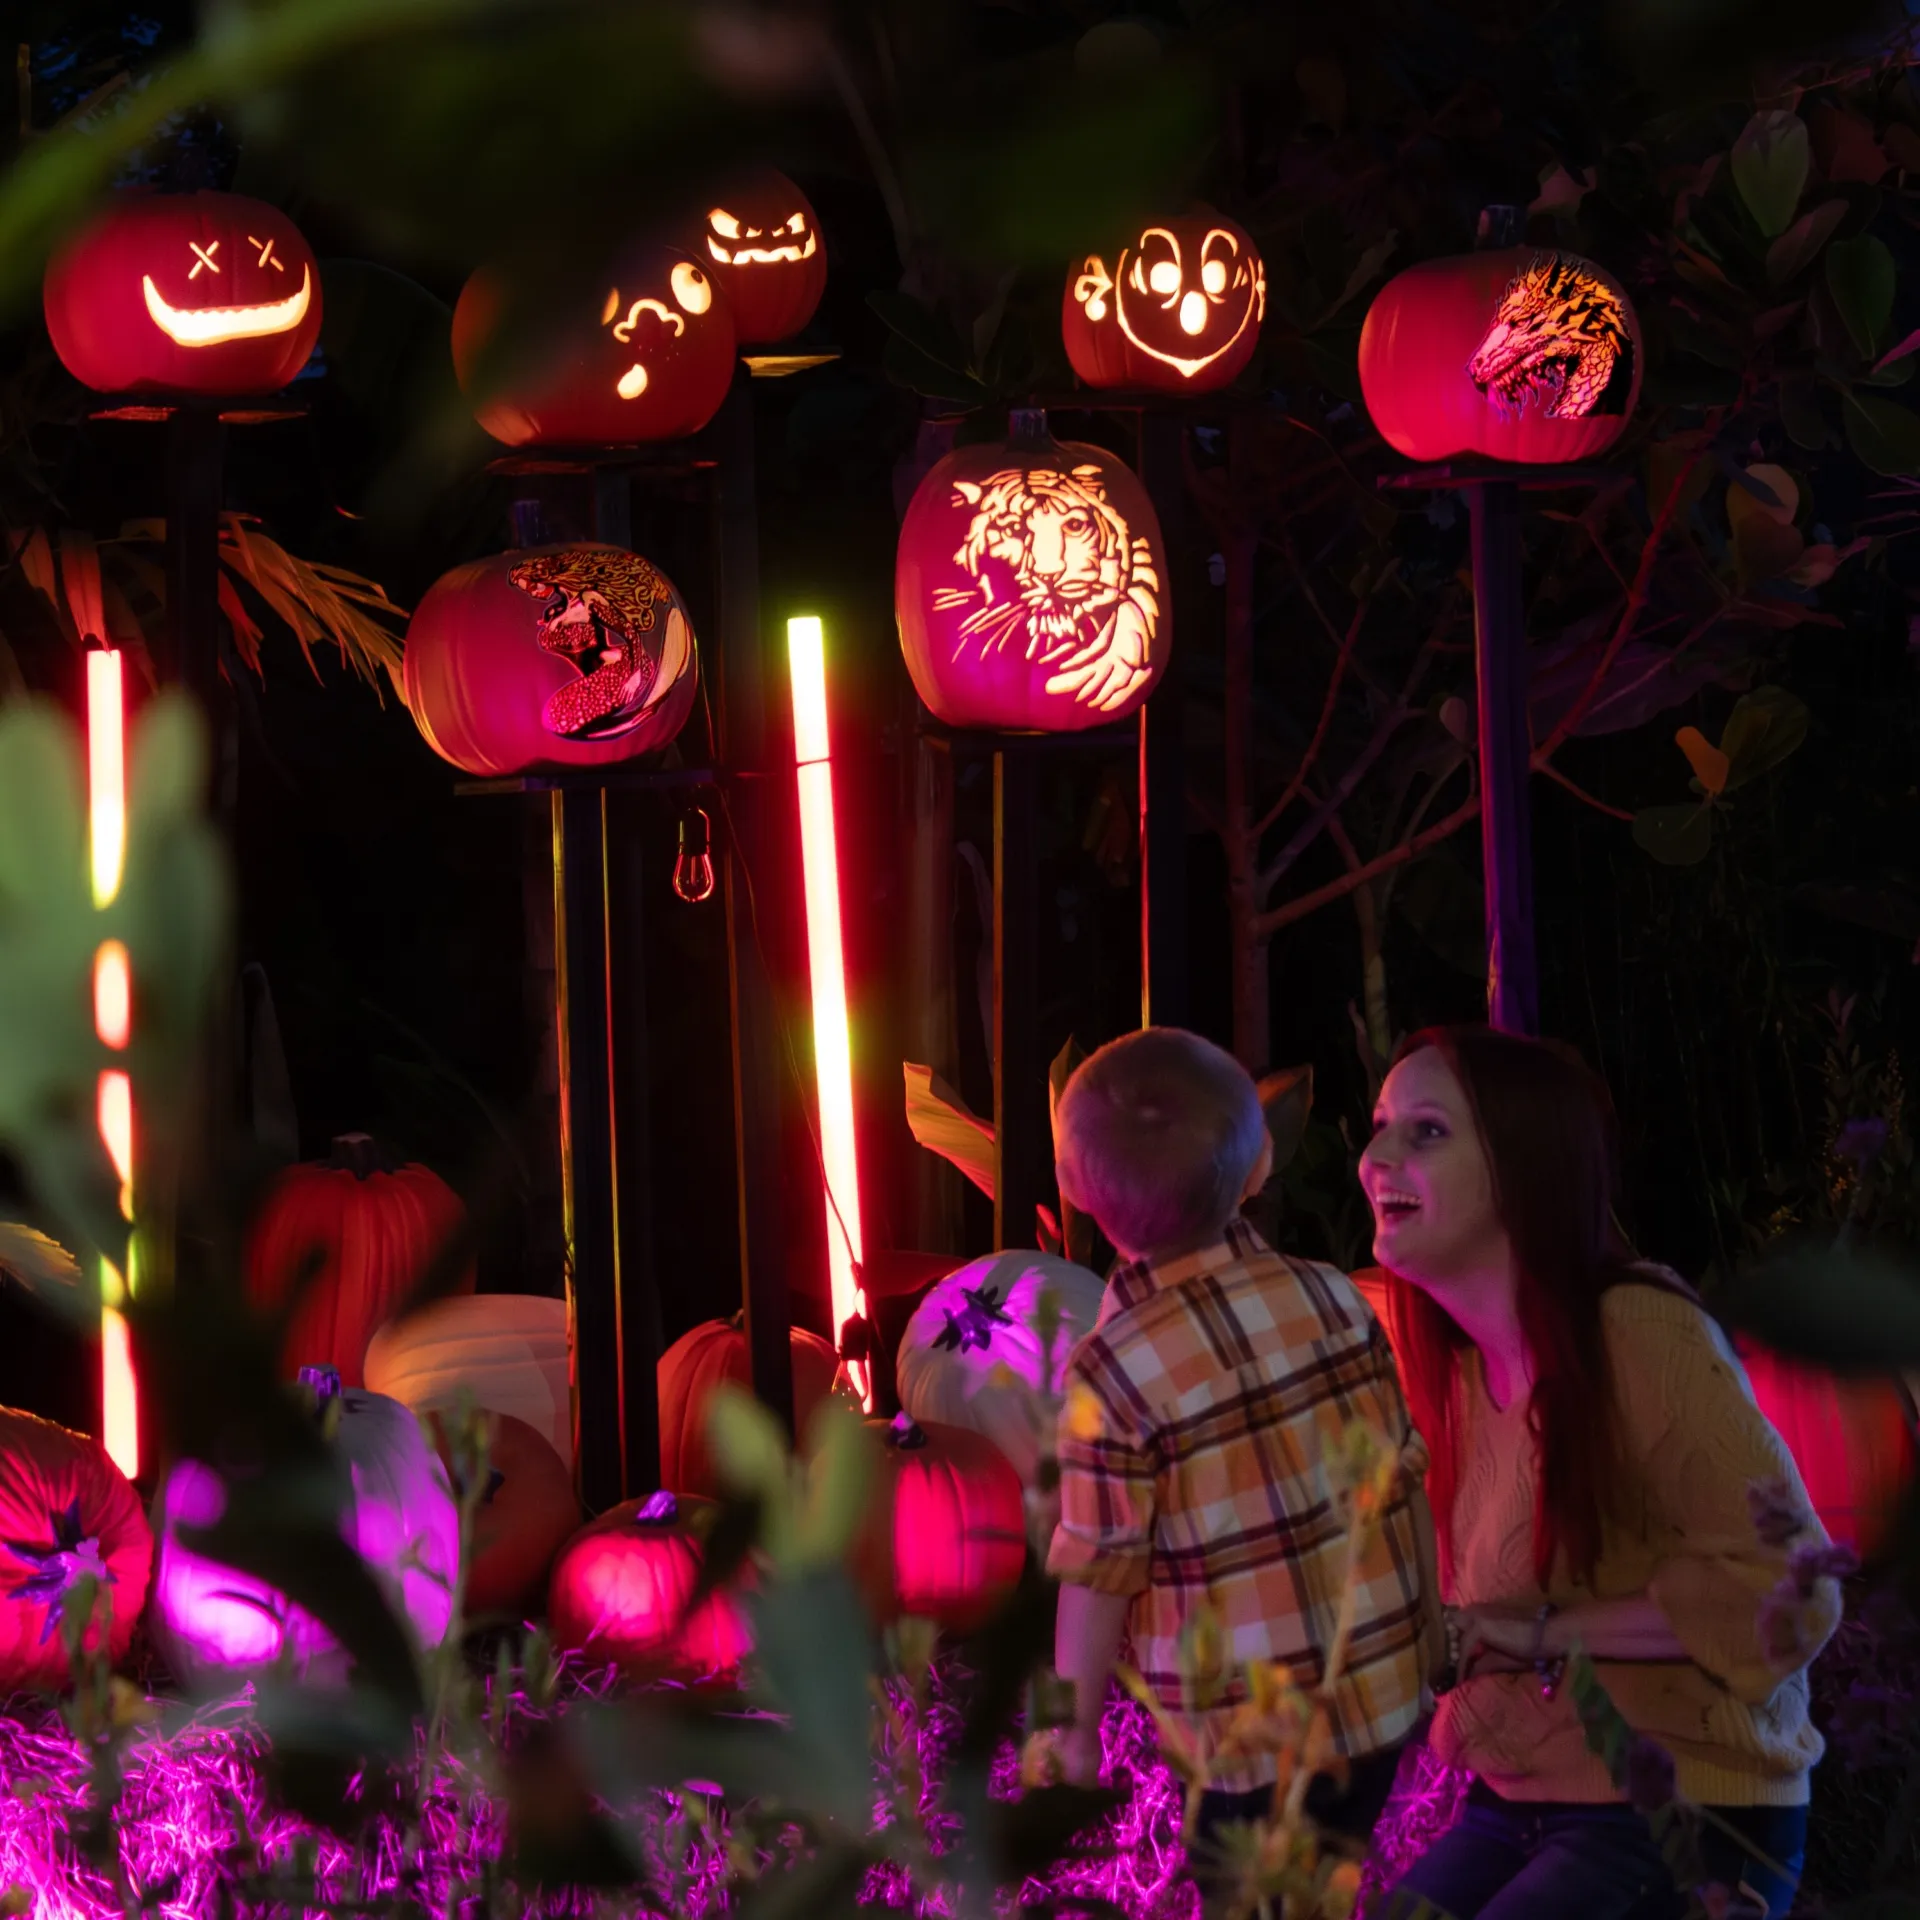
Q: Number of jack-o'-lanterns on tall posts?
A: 7